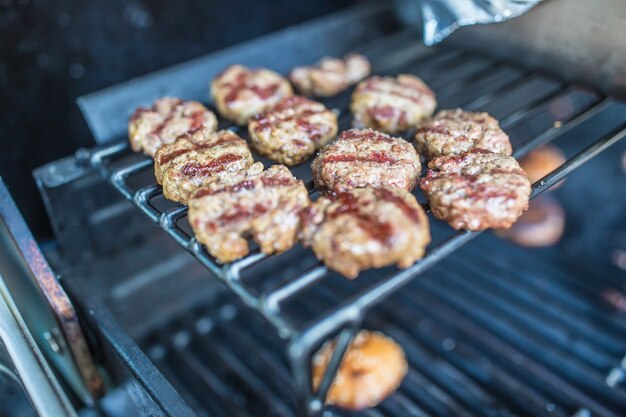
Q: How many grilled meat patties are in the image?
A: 11